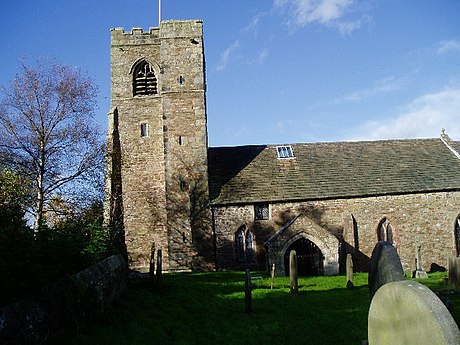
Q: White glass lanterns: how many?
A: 0